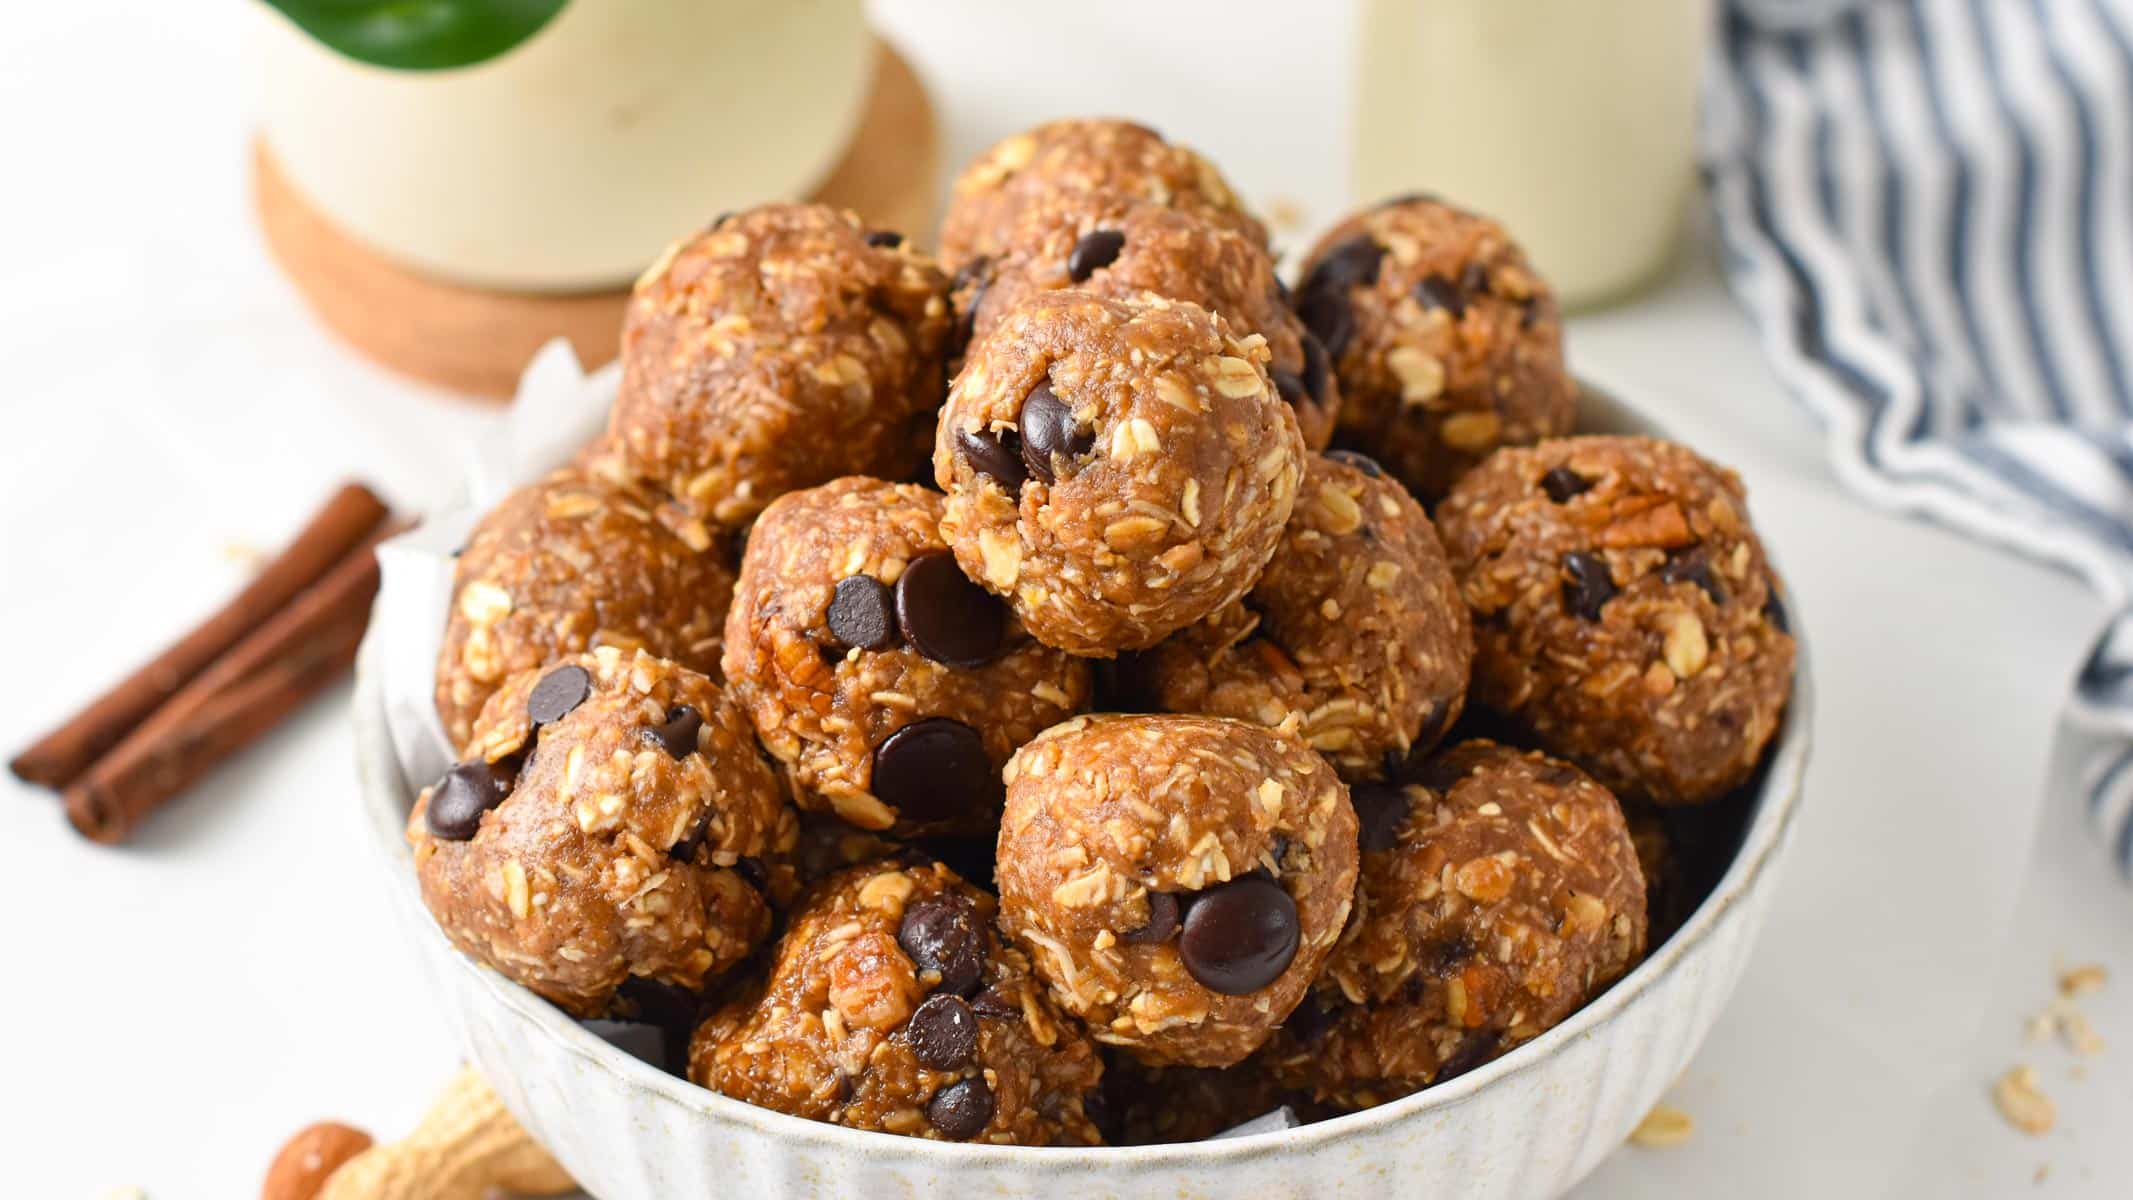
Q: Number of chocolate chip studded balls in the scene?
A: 13